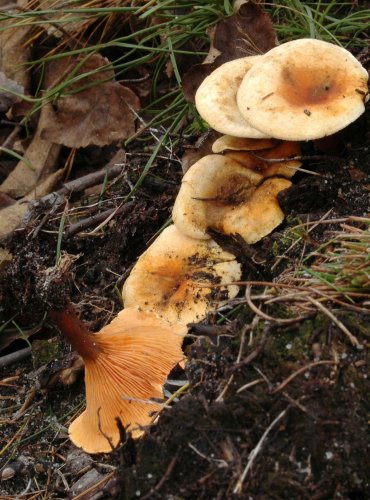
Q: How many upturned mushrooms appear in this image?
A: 1